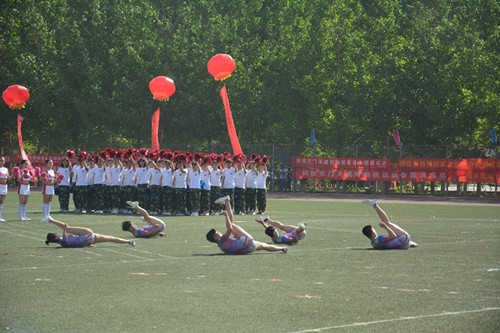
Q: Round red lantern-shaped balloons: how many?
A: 3